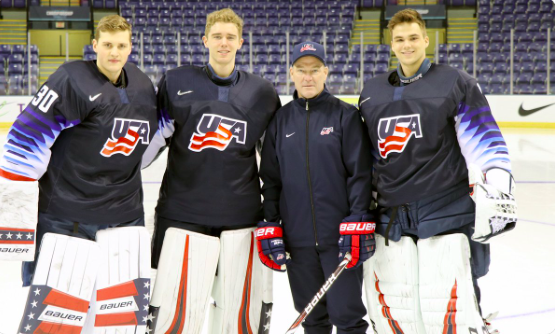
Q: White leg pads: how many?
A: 6